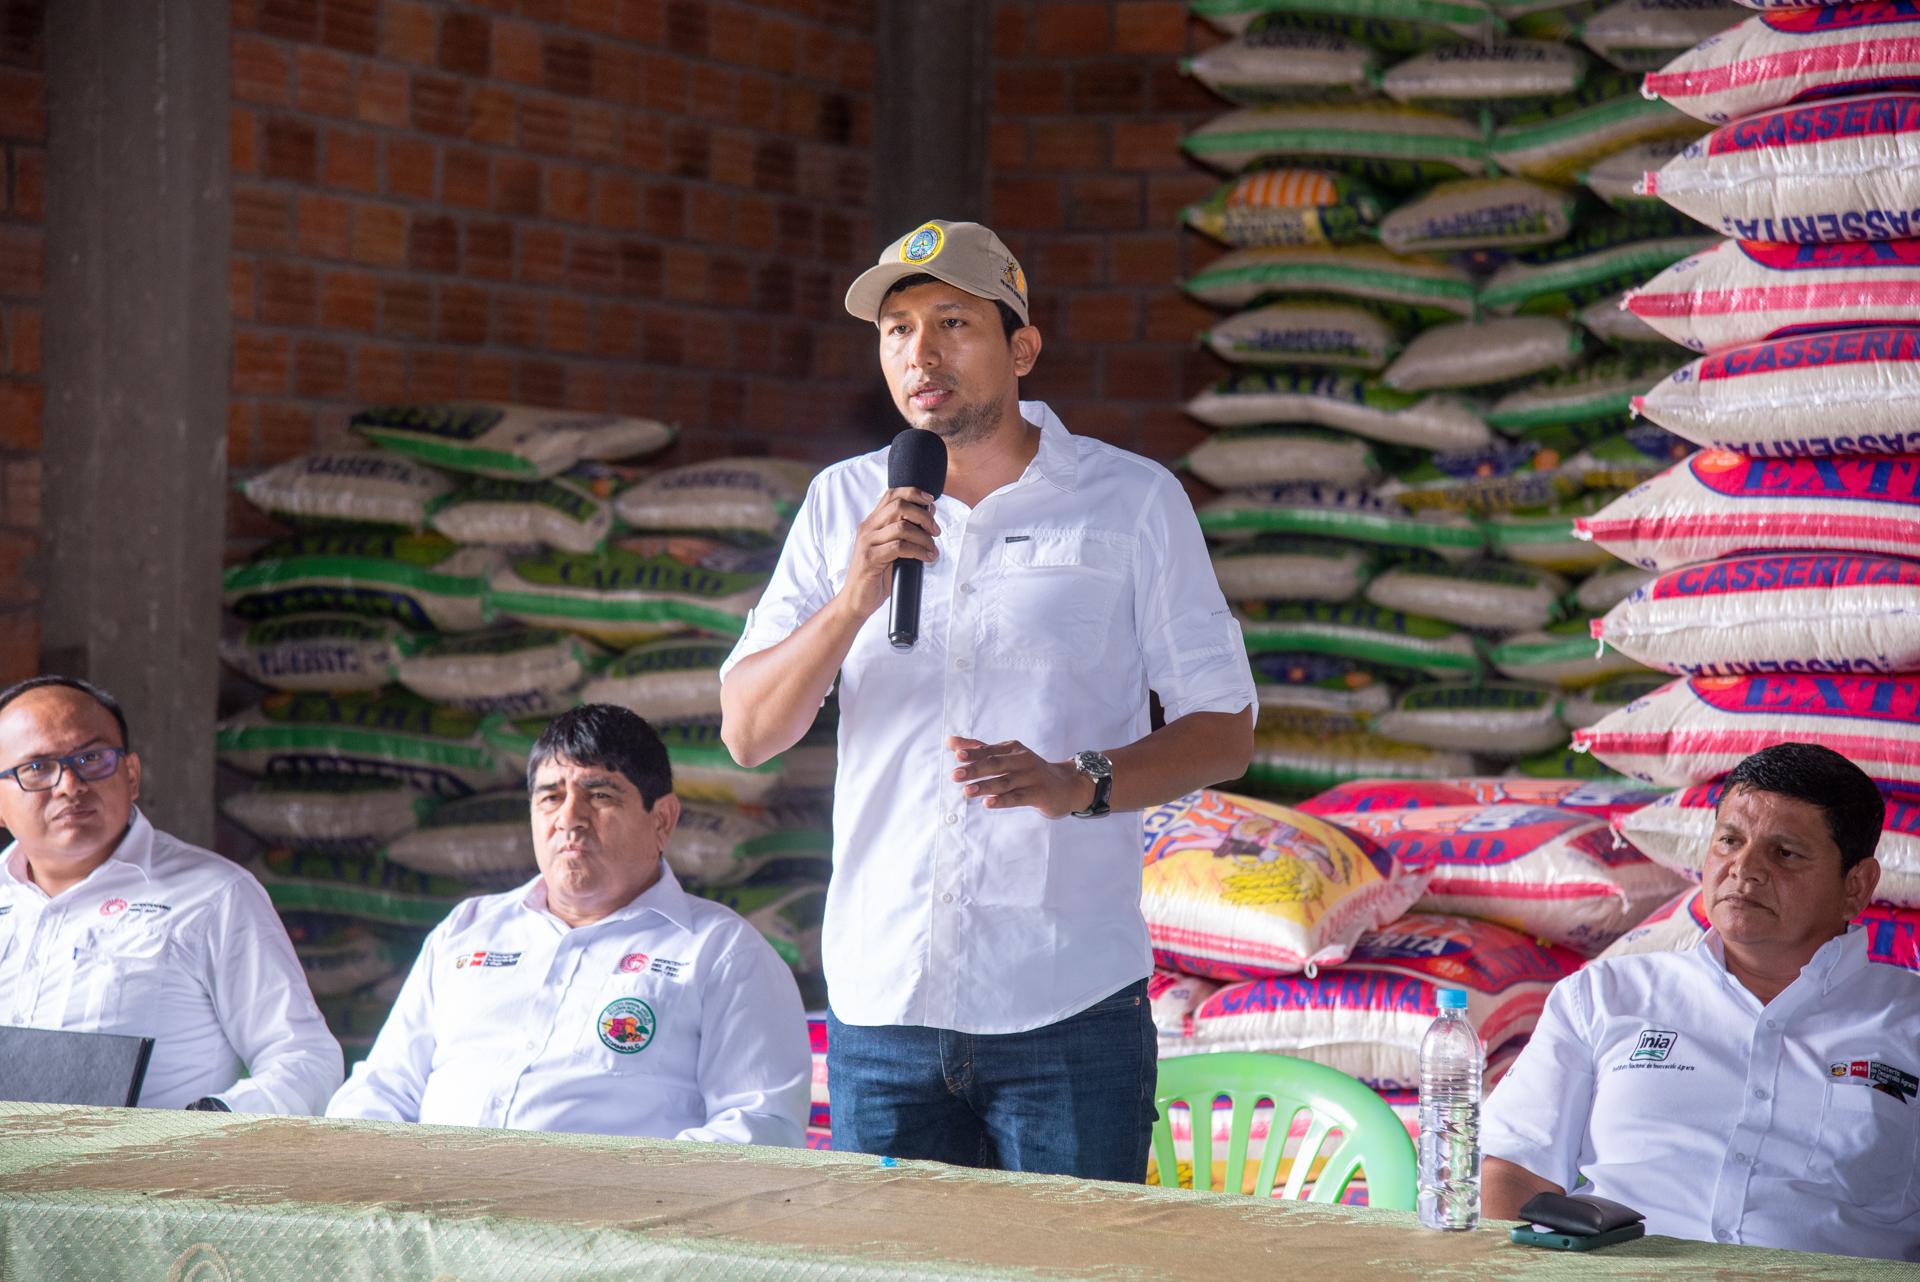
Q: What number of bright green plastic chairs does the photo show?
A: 1